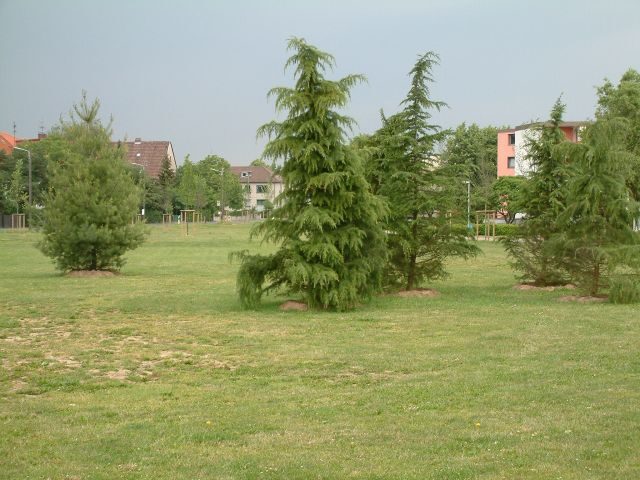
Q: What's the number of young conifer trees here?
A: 5